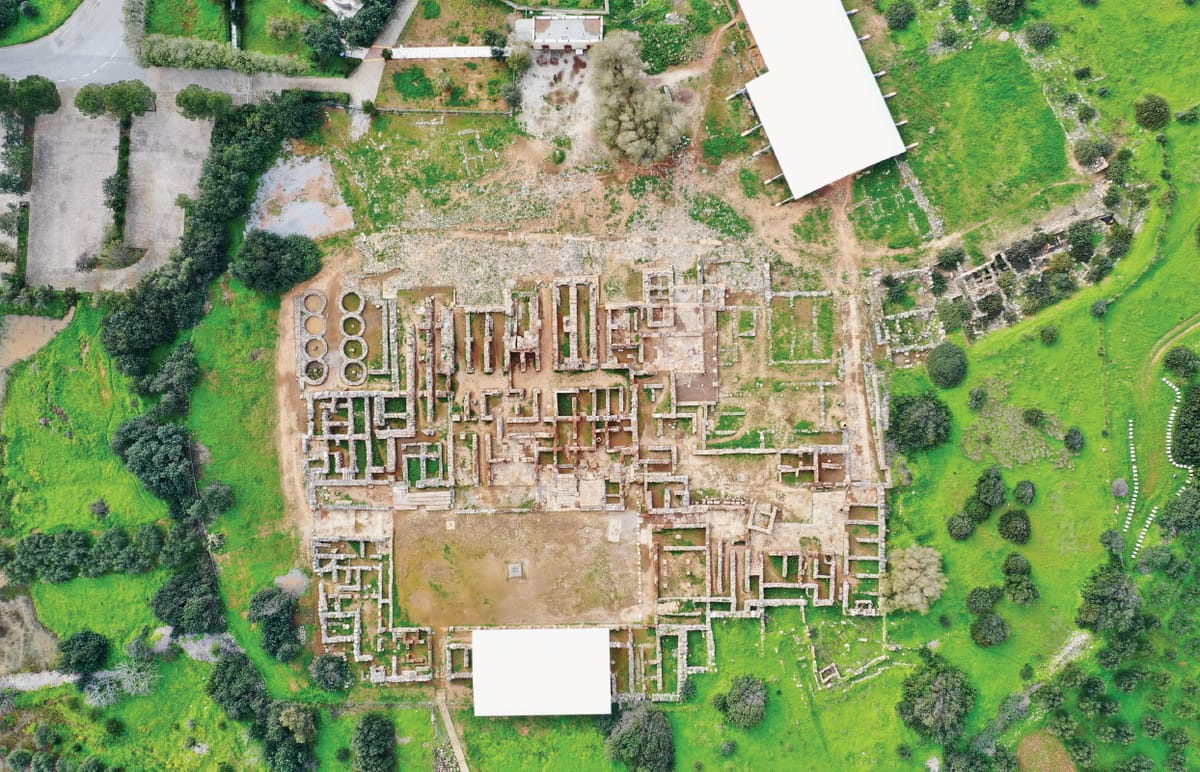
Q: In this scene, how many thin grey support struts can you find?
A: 11